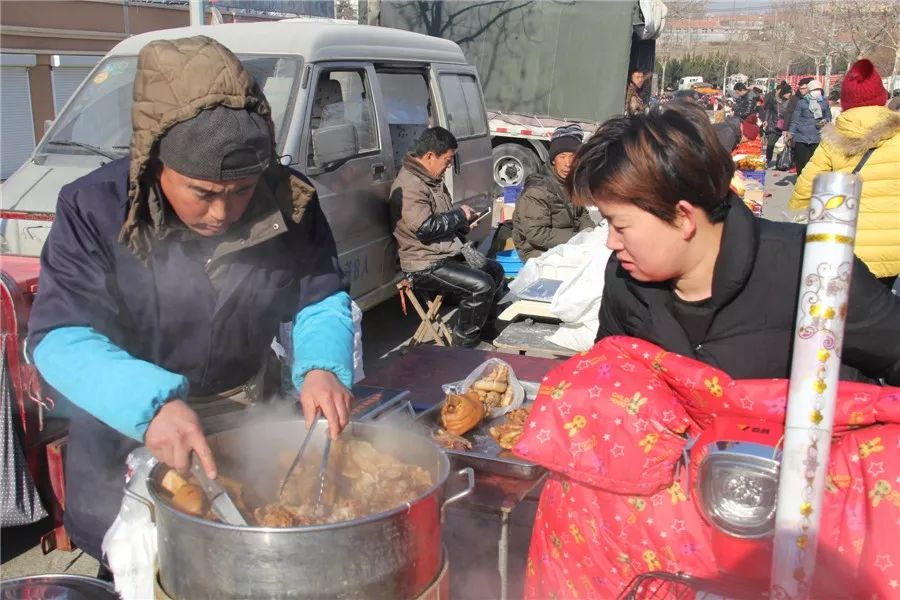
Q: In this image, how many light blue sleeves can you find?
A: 2